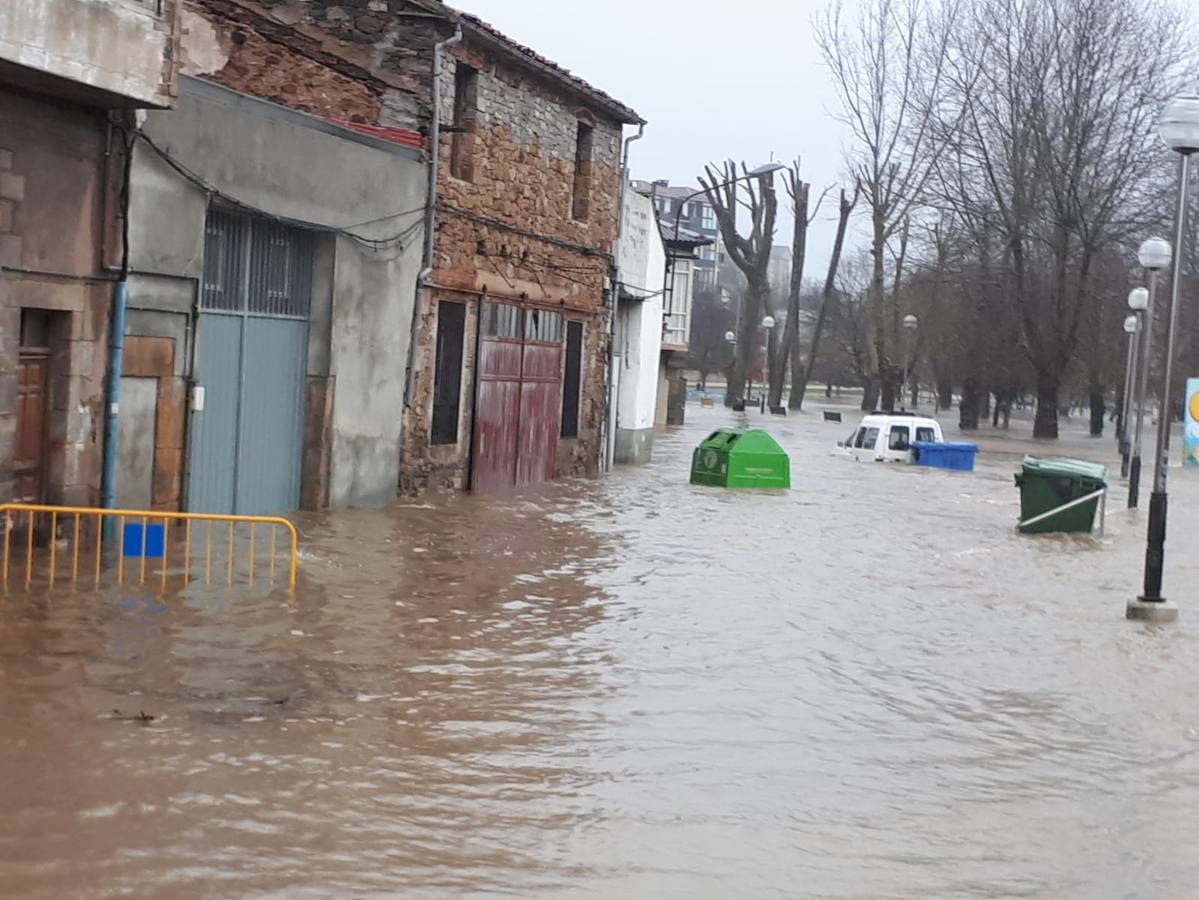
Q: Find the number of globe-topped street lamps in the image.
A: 7